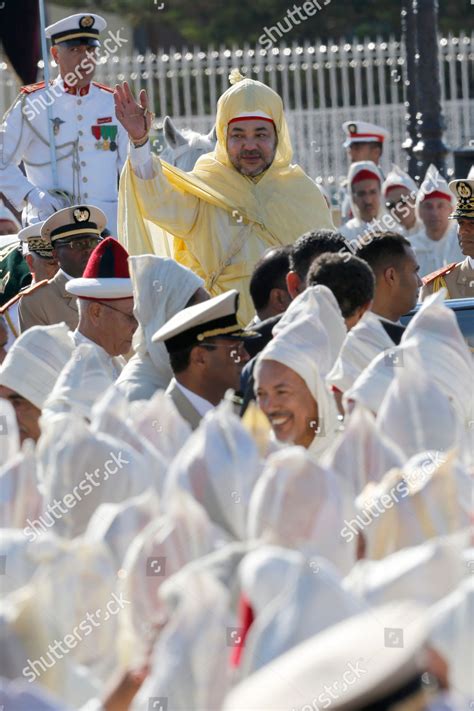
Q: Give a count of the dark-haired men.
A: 4